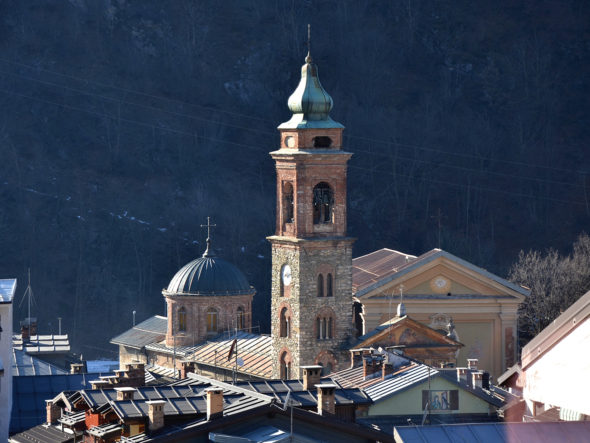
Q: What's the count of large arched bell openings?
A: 2